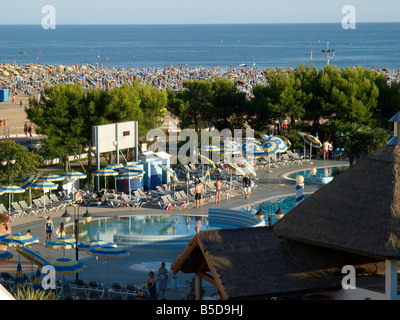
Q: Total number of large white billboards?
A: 1